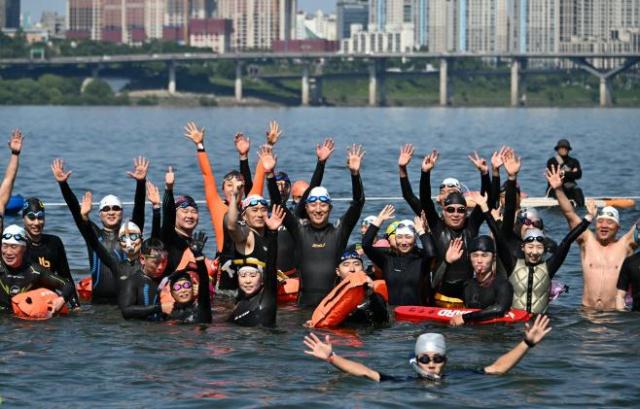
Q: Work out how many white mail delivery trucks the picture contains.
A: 0